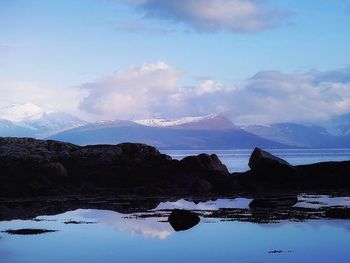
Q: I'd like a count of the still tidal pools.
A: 1